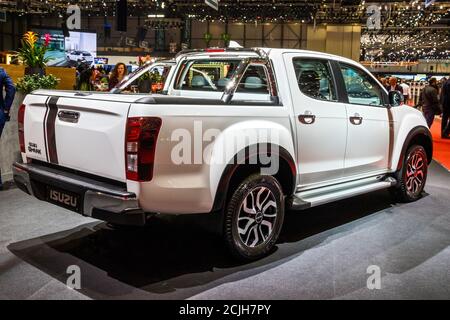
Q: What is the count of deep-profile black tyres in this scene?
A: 2